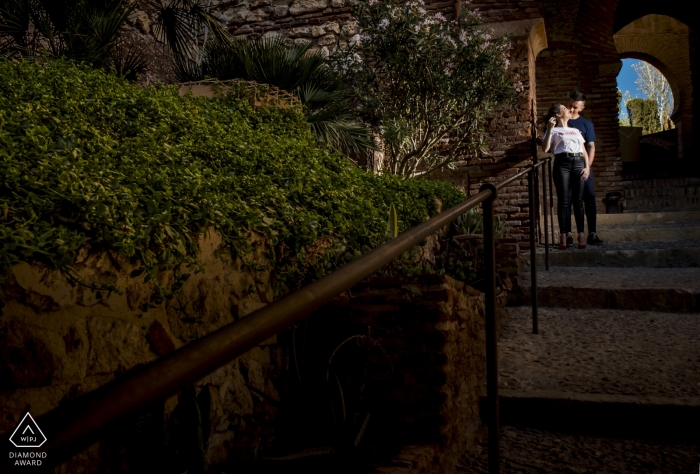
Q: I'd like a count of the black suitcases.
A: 0